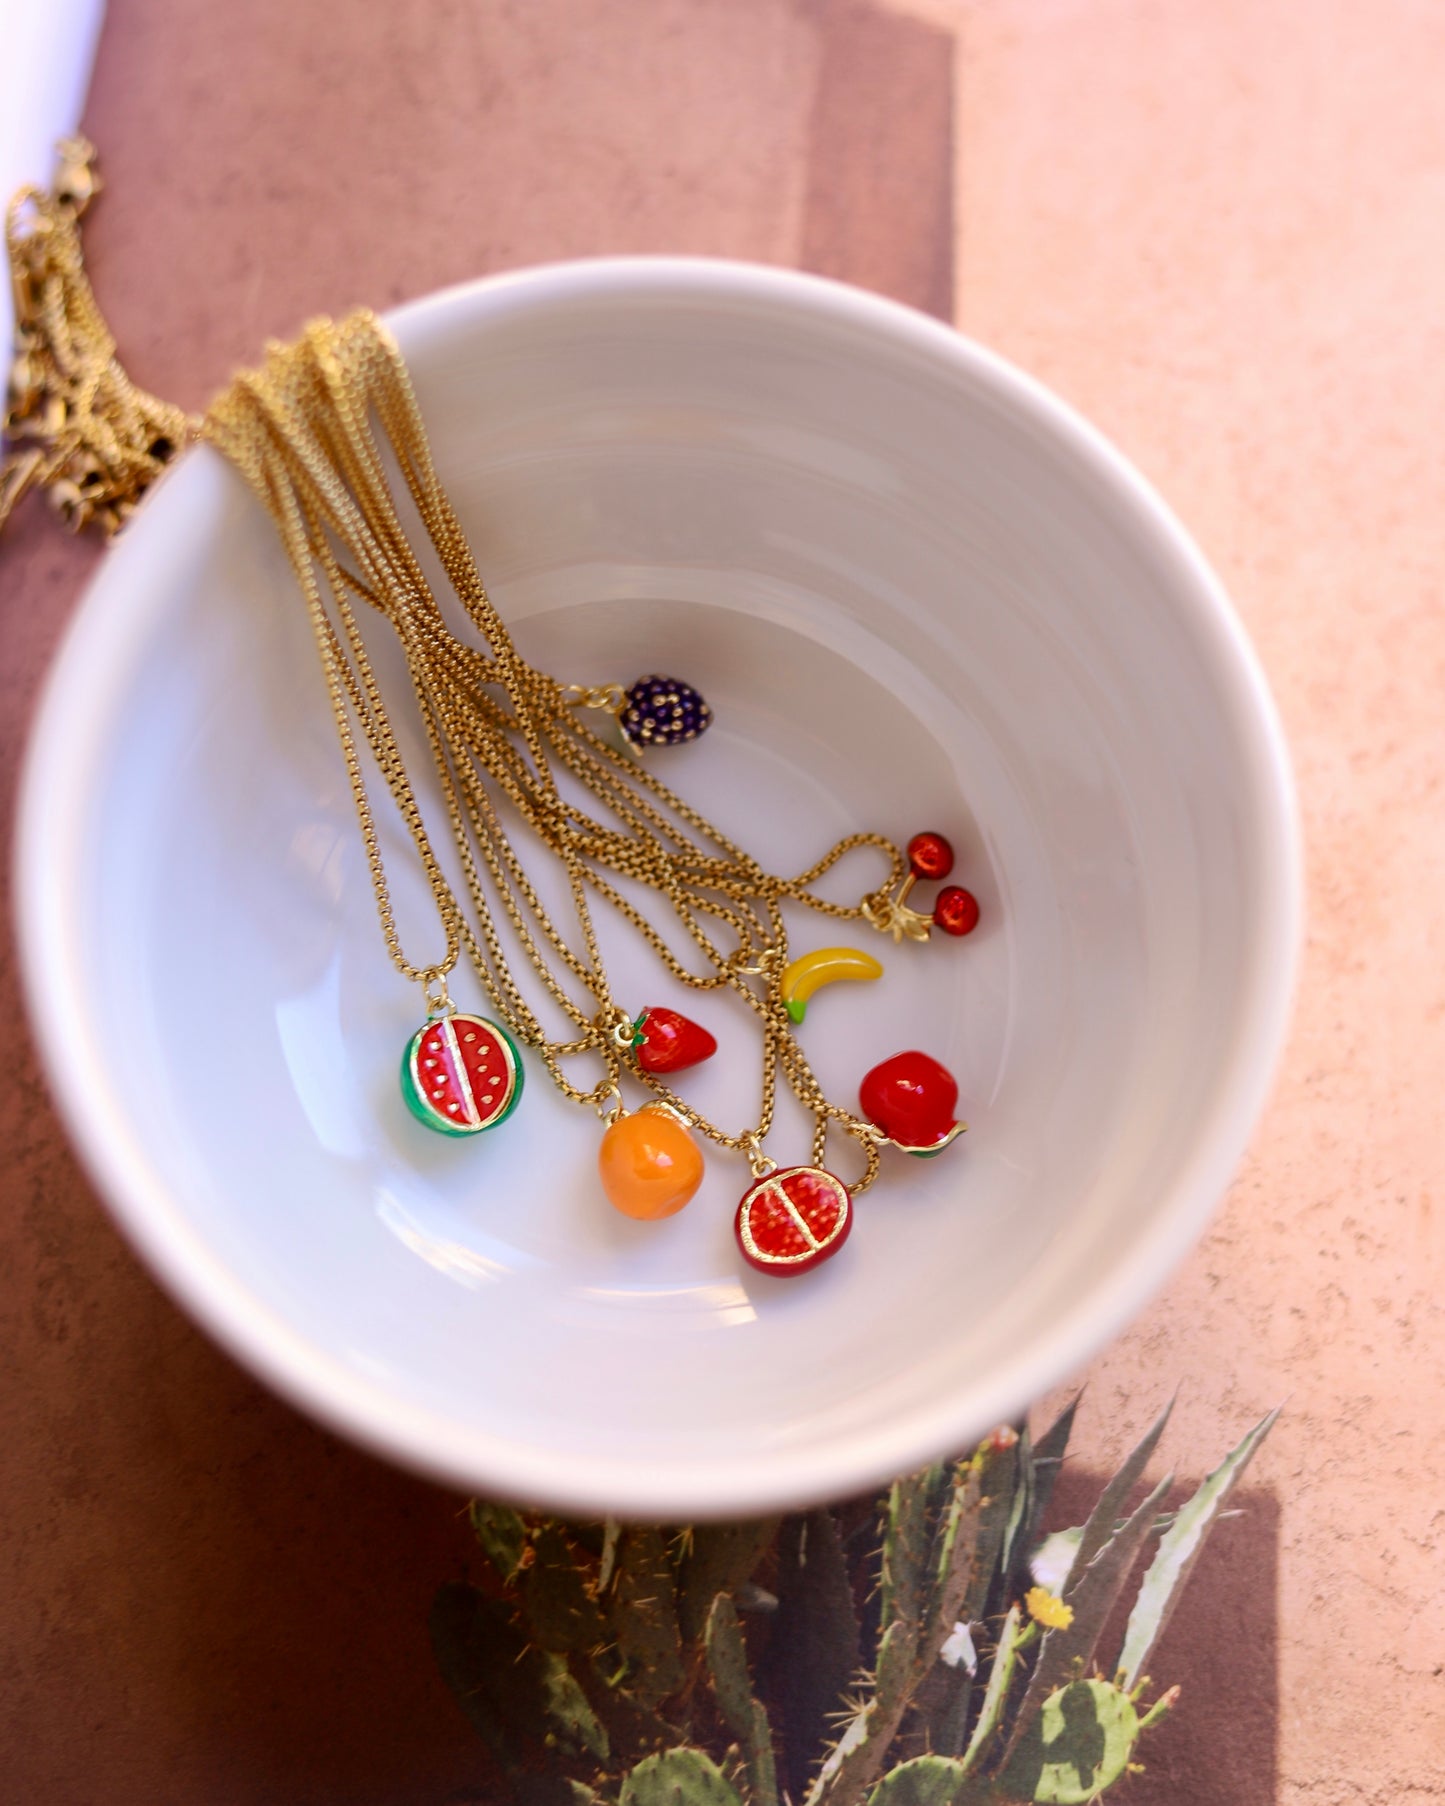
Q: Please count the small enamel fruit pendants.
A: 8